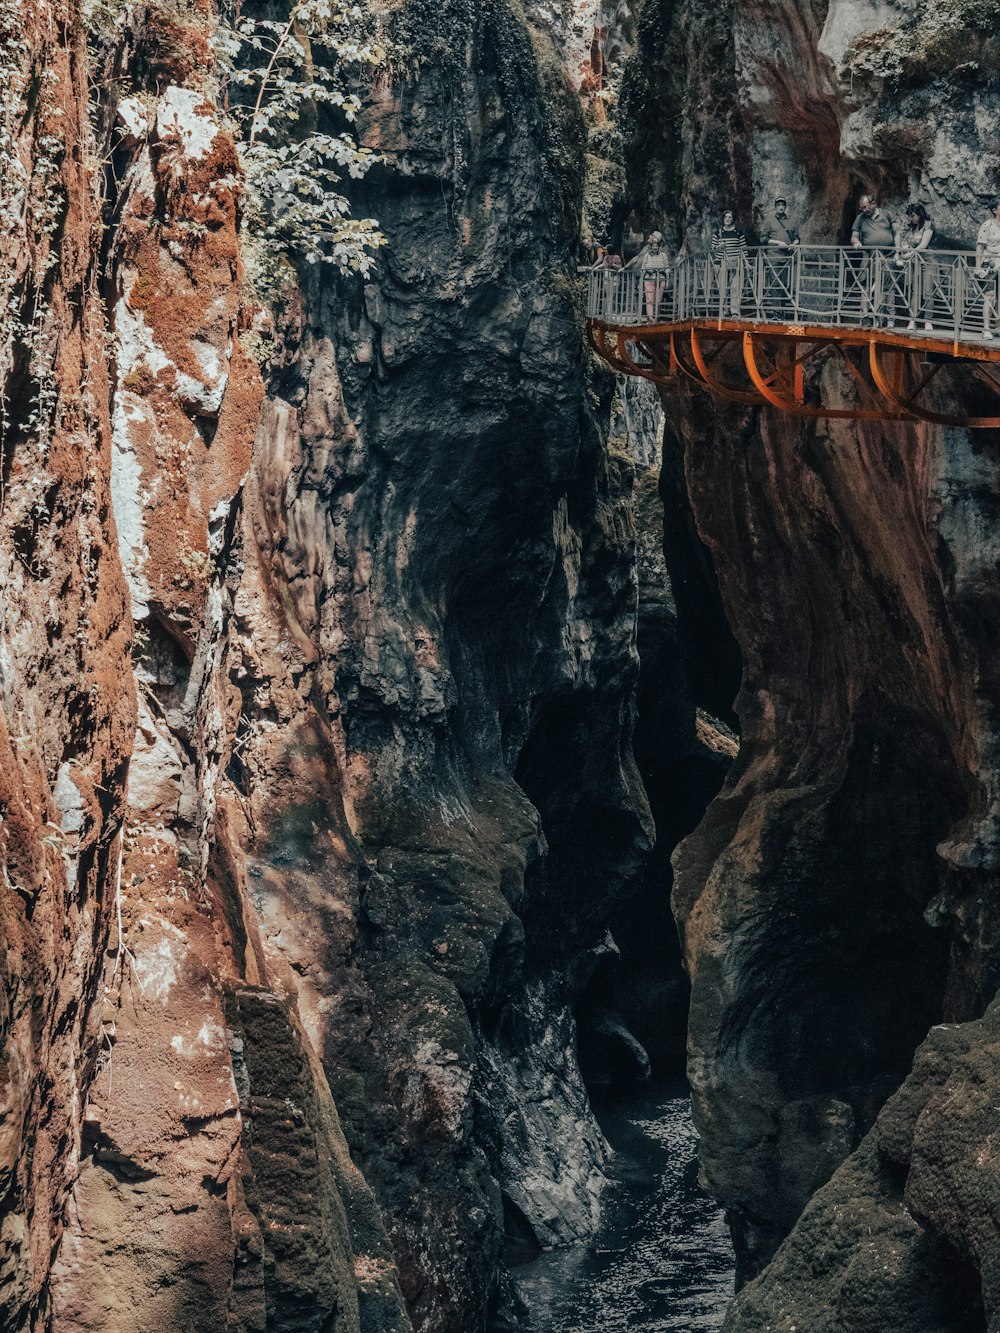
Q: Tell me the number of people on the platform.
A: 9